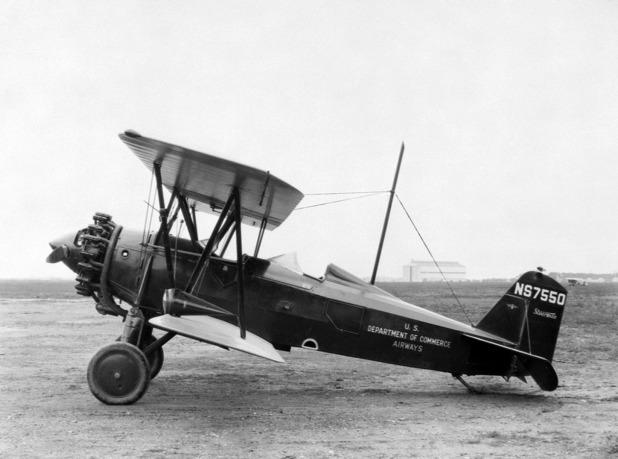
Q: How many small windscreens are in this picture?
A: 2